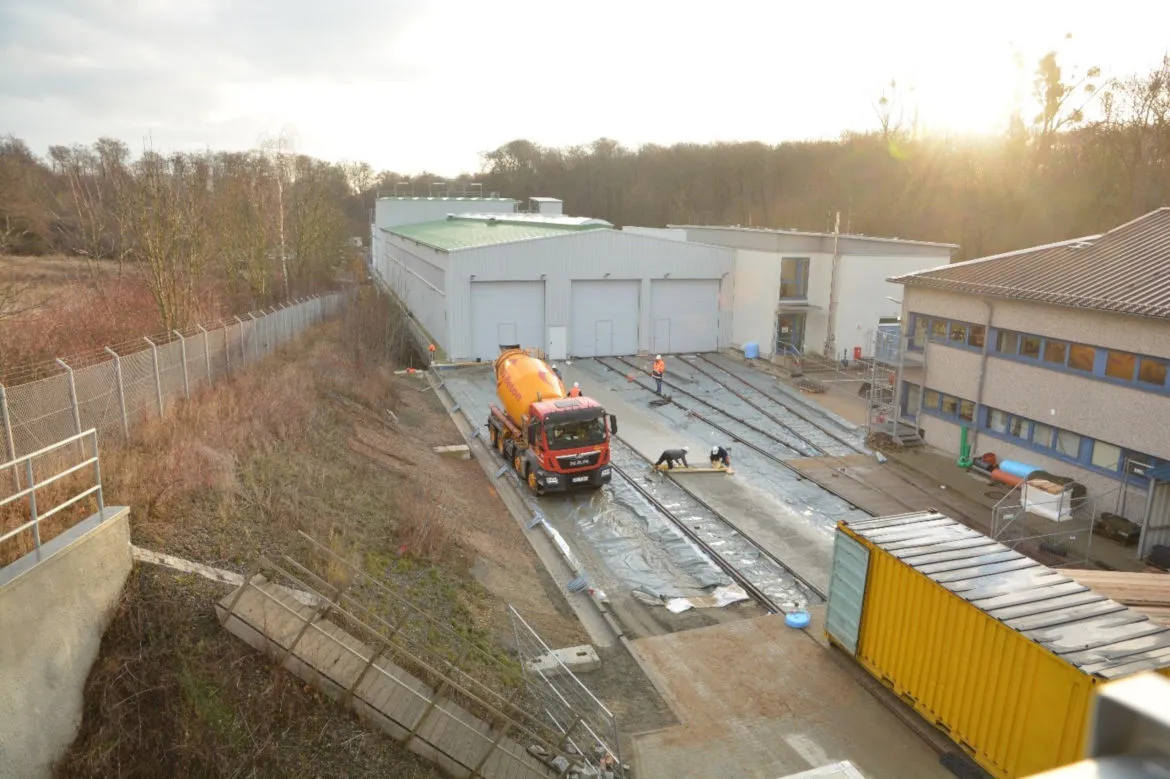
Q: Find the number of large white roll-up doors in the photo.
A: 3